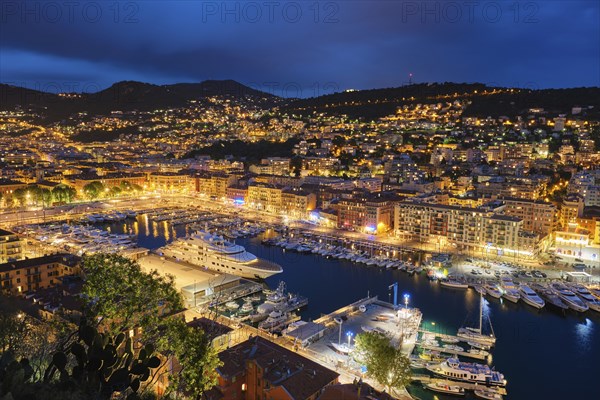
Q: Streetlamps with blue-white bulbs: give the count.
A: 2